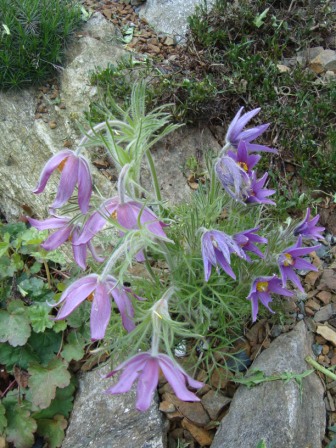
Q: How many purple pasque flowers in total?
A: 14